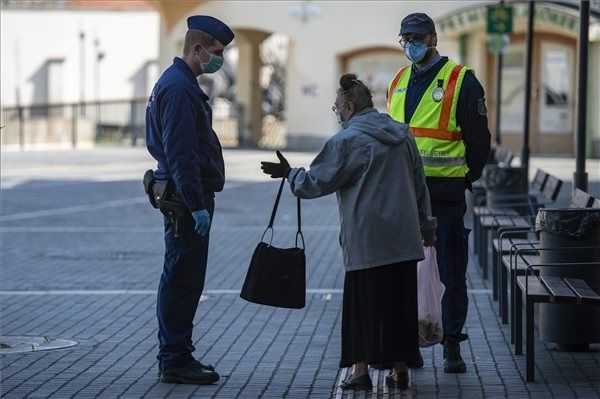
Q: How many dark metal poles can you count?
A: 3